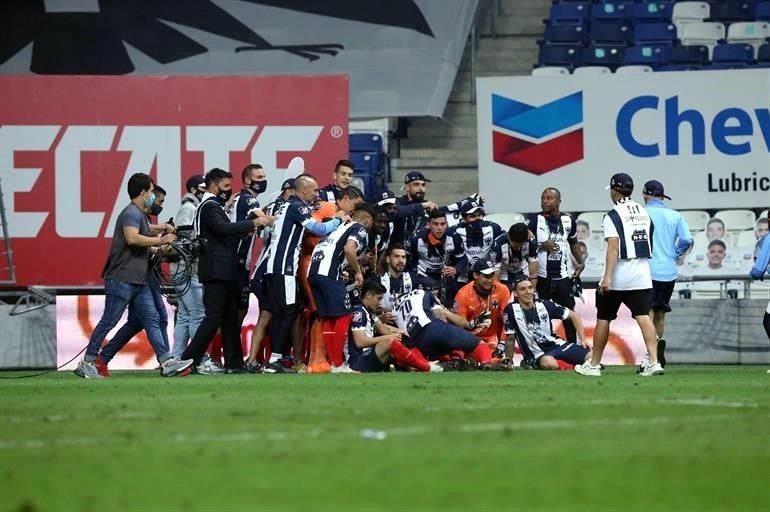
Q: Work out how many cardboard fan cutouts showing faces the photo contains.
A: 5